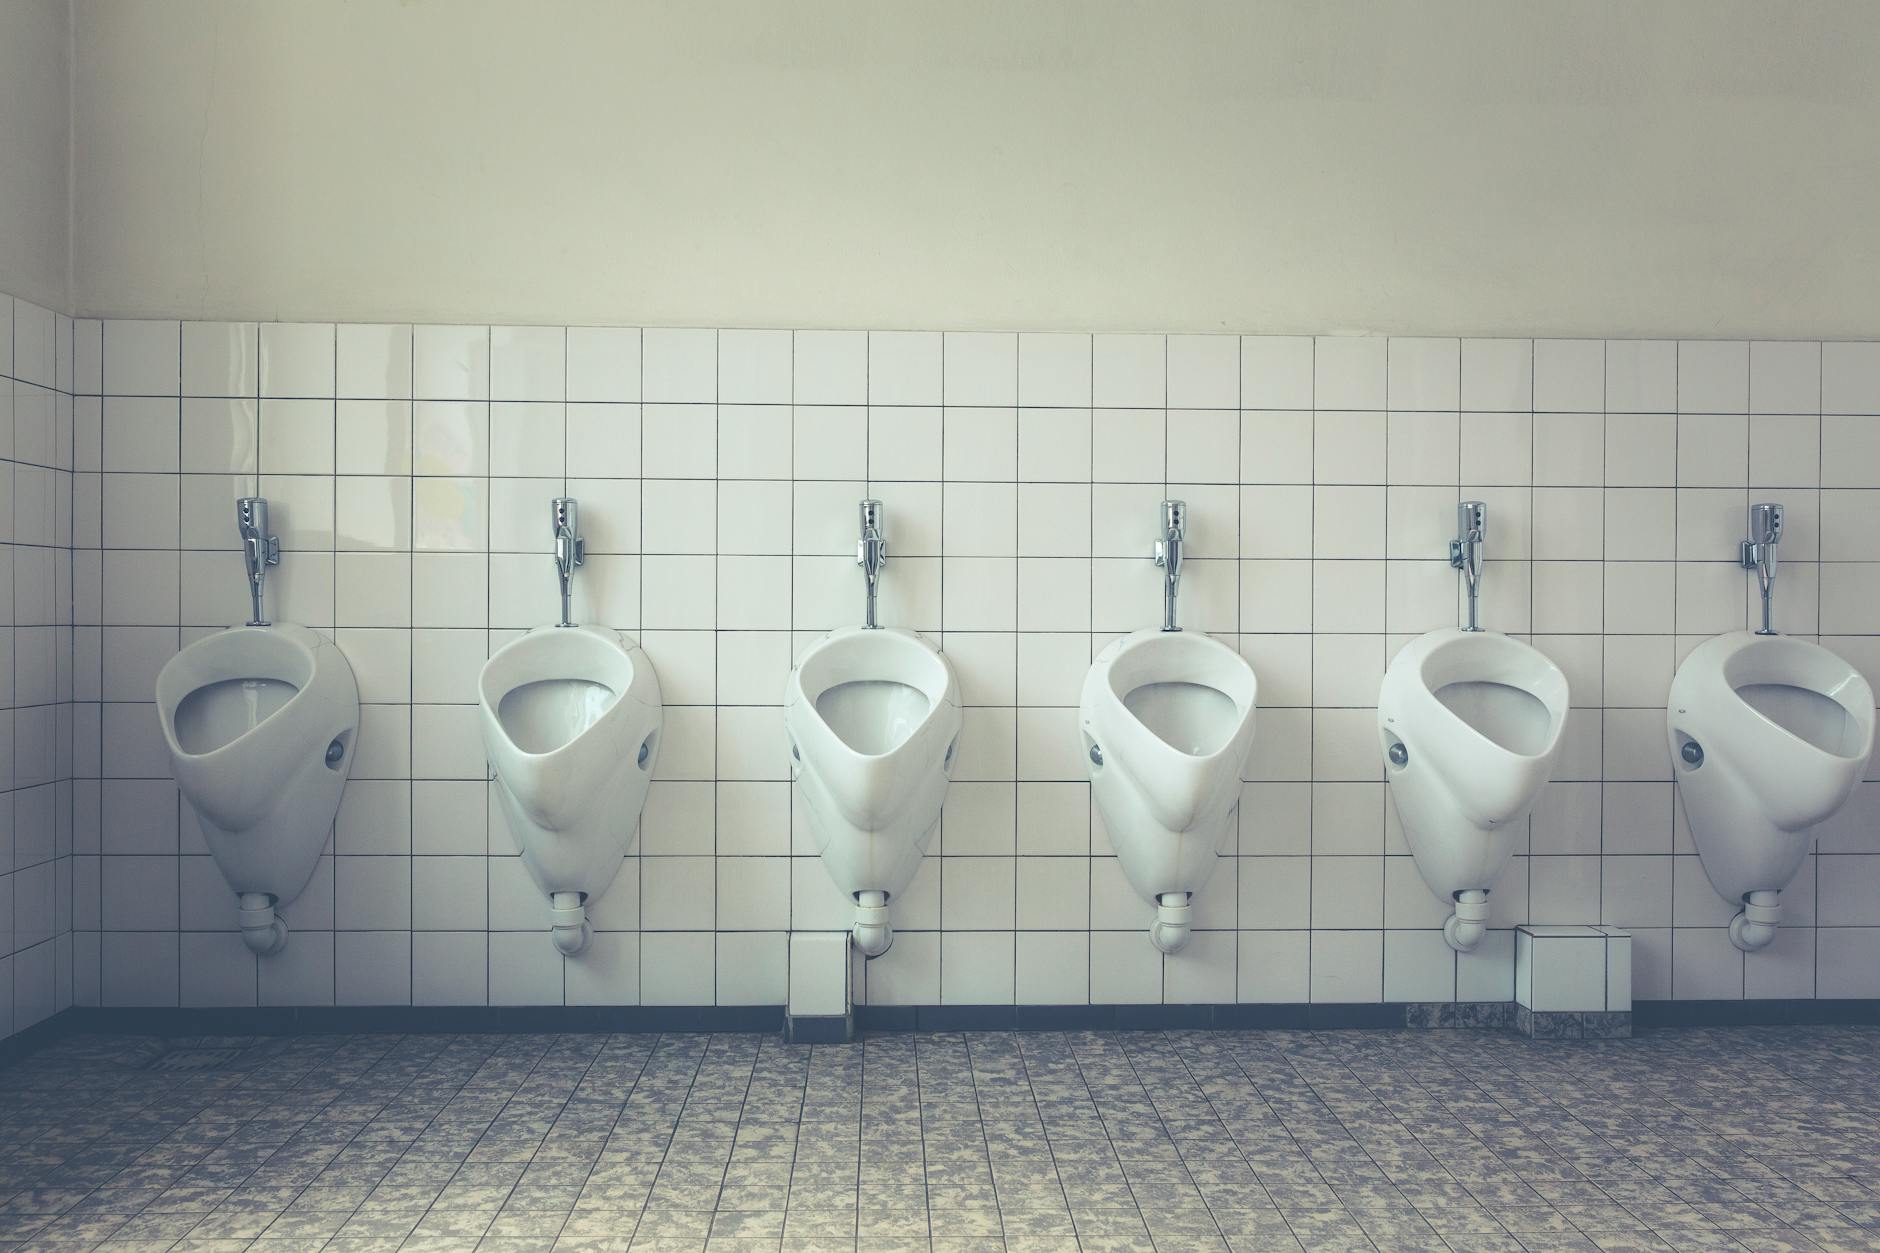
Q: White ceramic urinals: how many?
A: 6